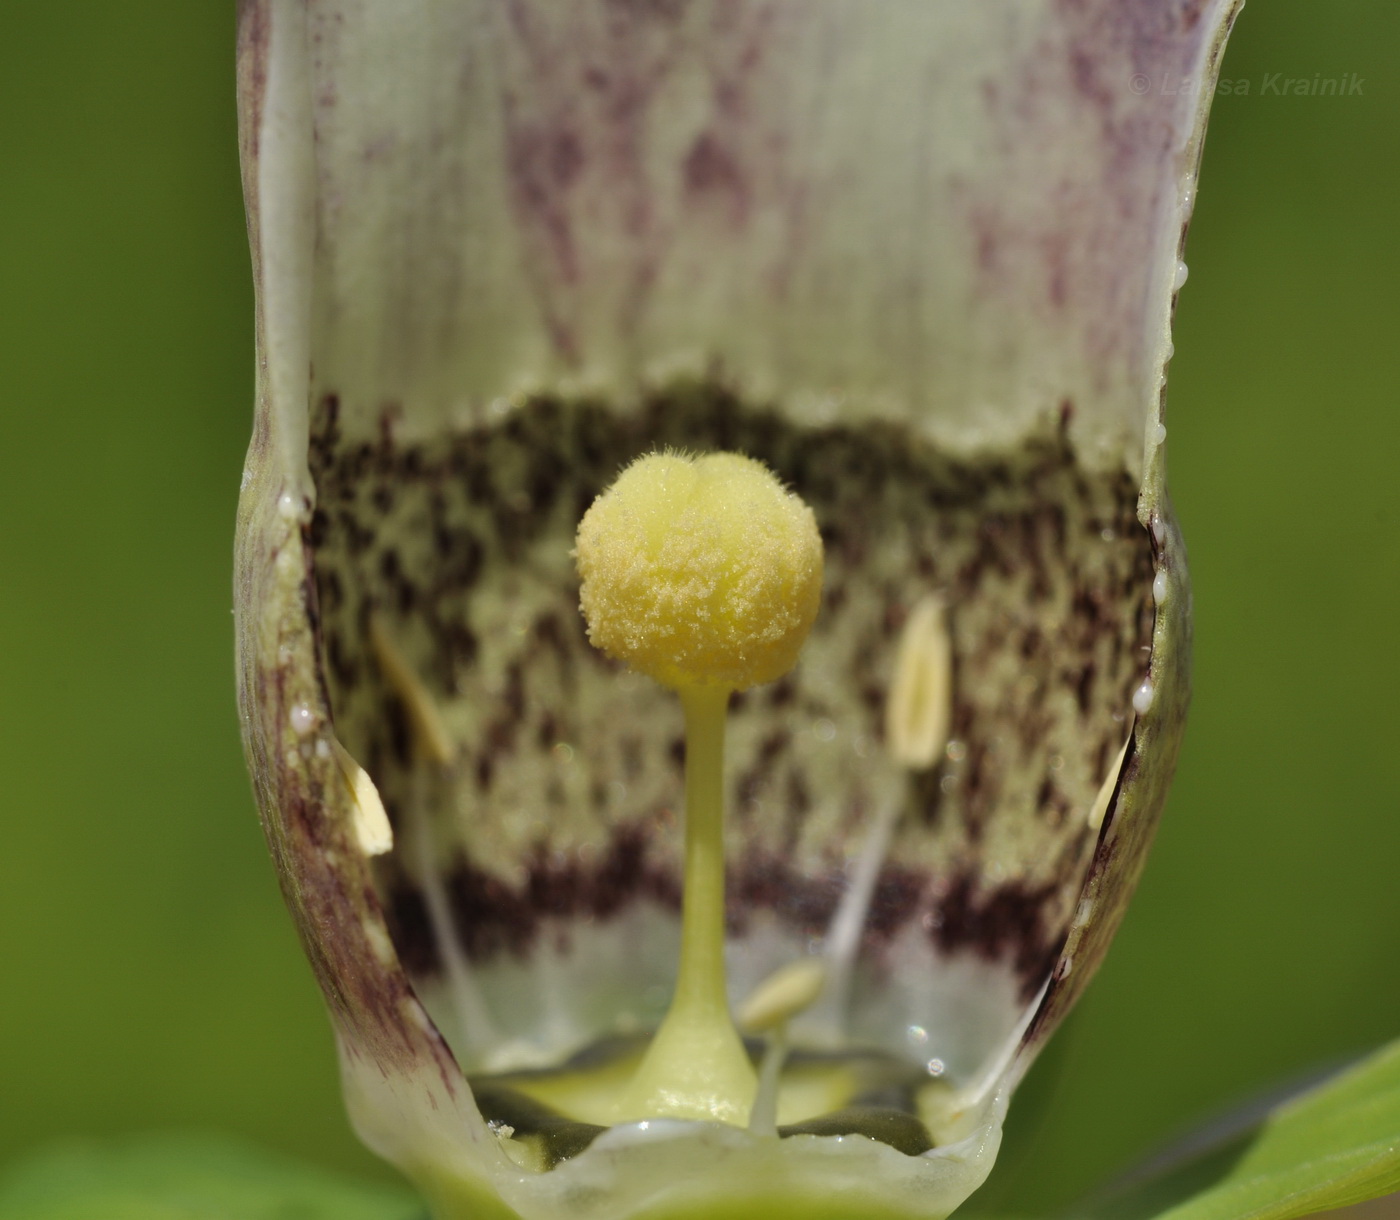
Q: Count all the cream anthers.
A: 5